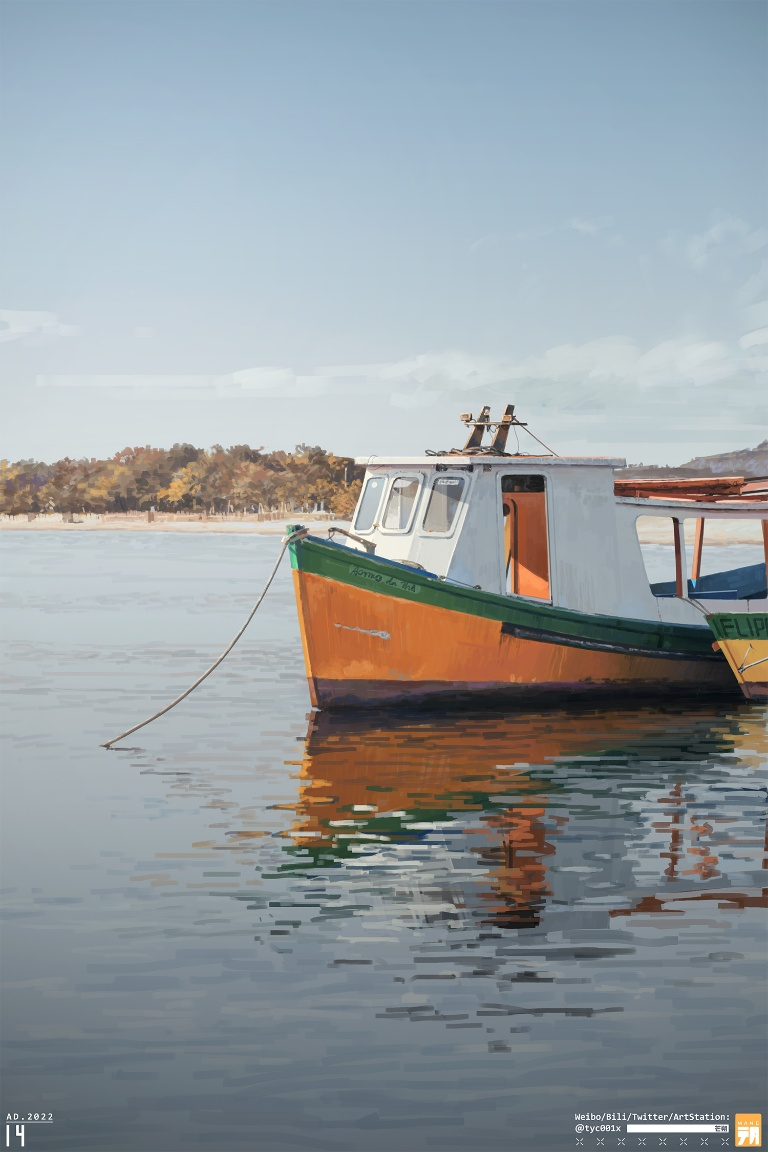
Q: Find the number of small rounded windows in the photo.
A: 3